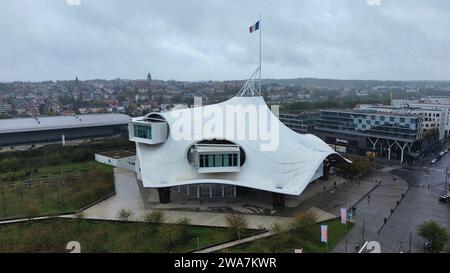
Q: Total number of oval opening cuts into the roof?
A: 2